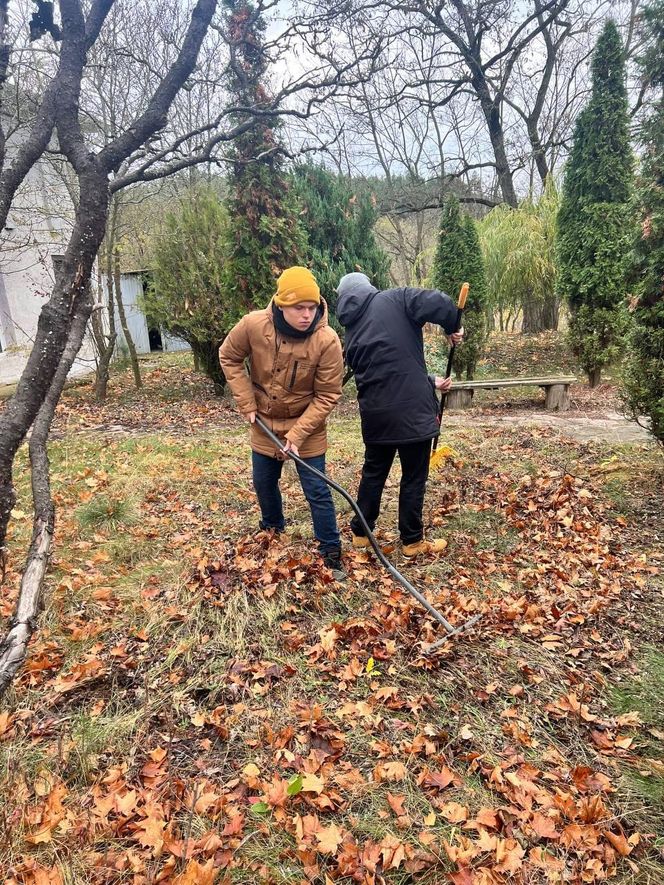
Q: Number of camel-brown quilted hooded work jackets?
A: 1